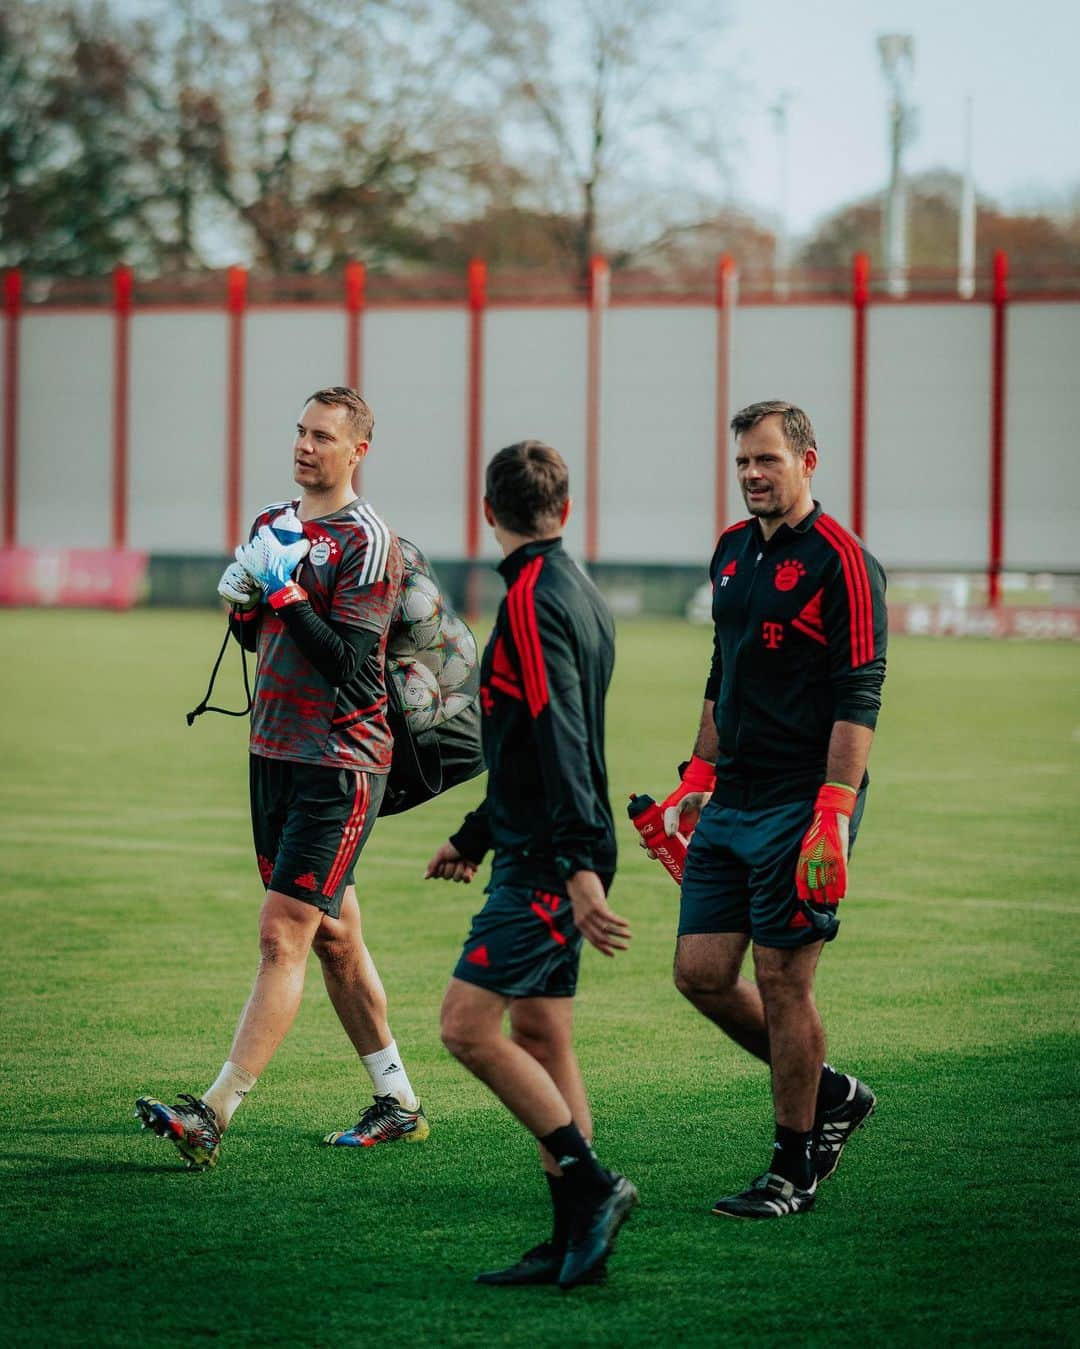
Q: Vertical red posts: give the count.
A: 9